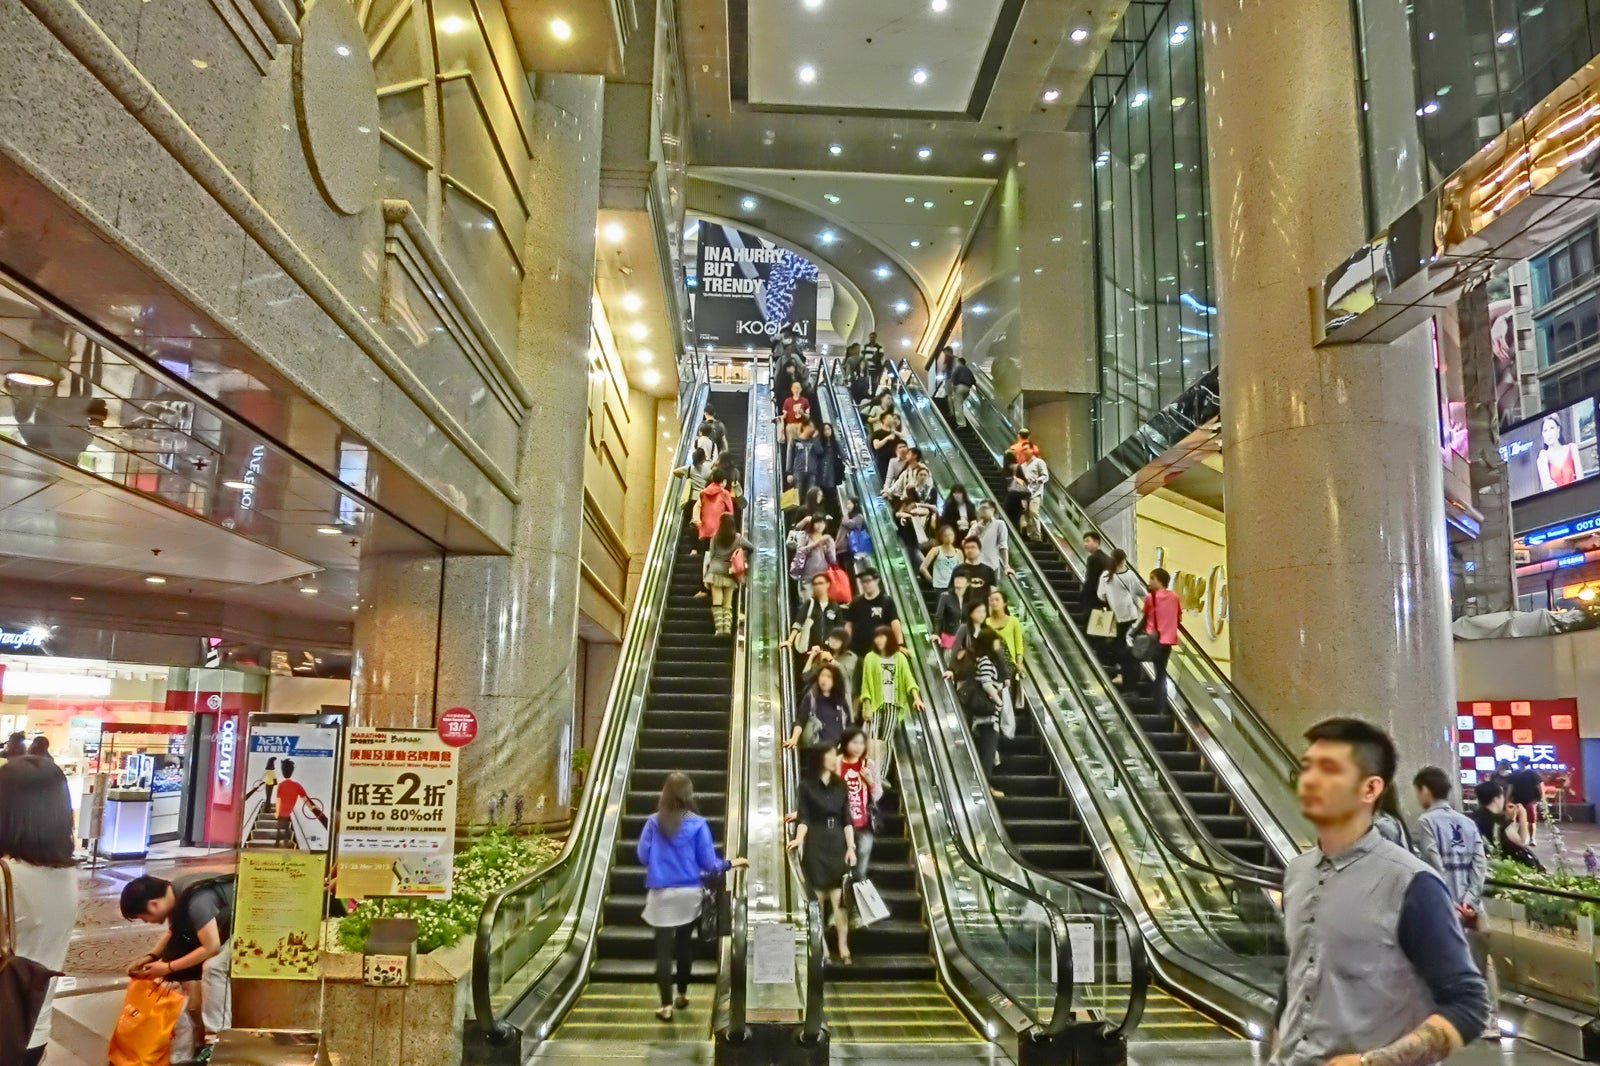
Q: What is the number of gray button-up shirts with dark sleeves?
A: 1